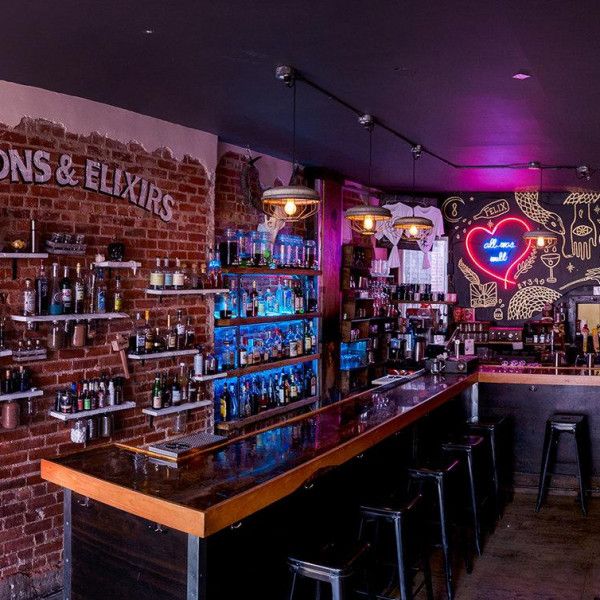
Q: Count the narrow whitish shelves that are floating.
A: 10